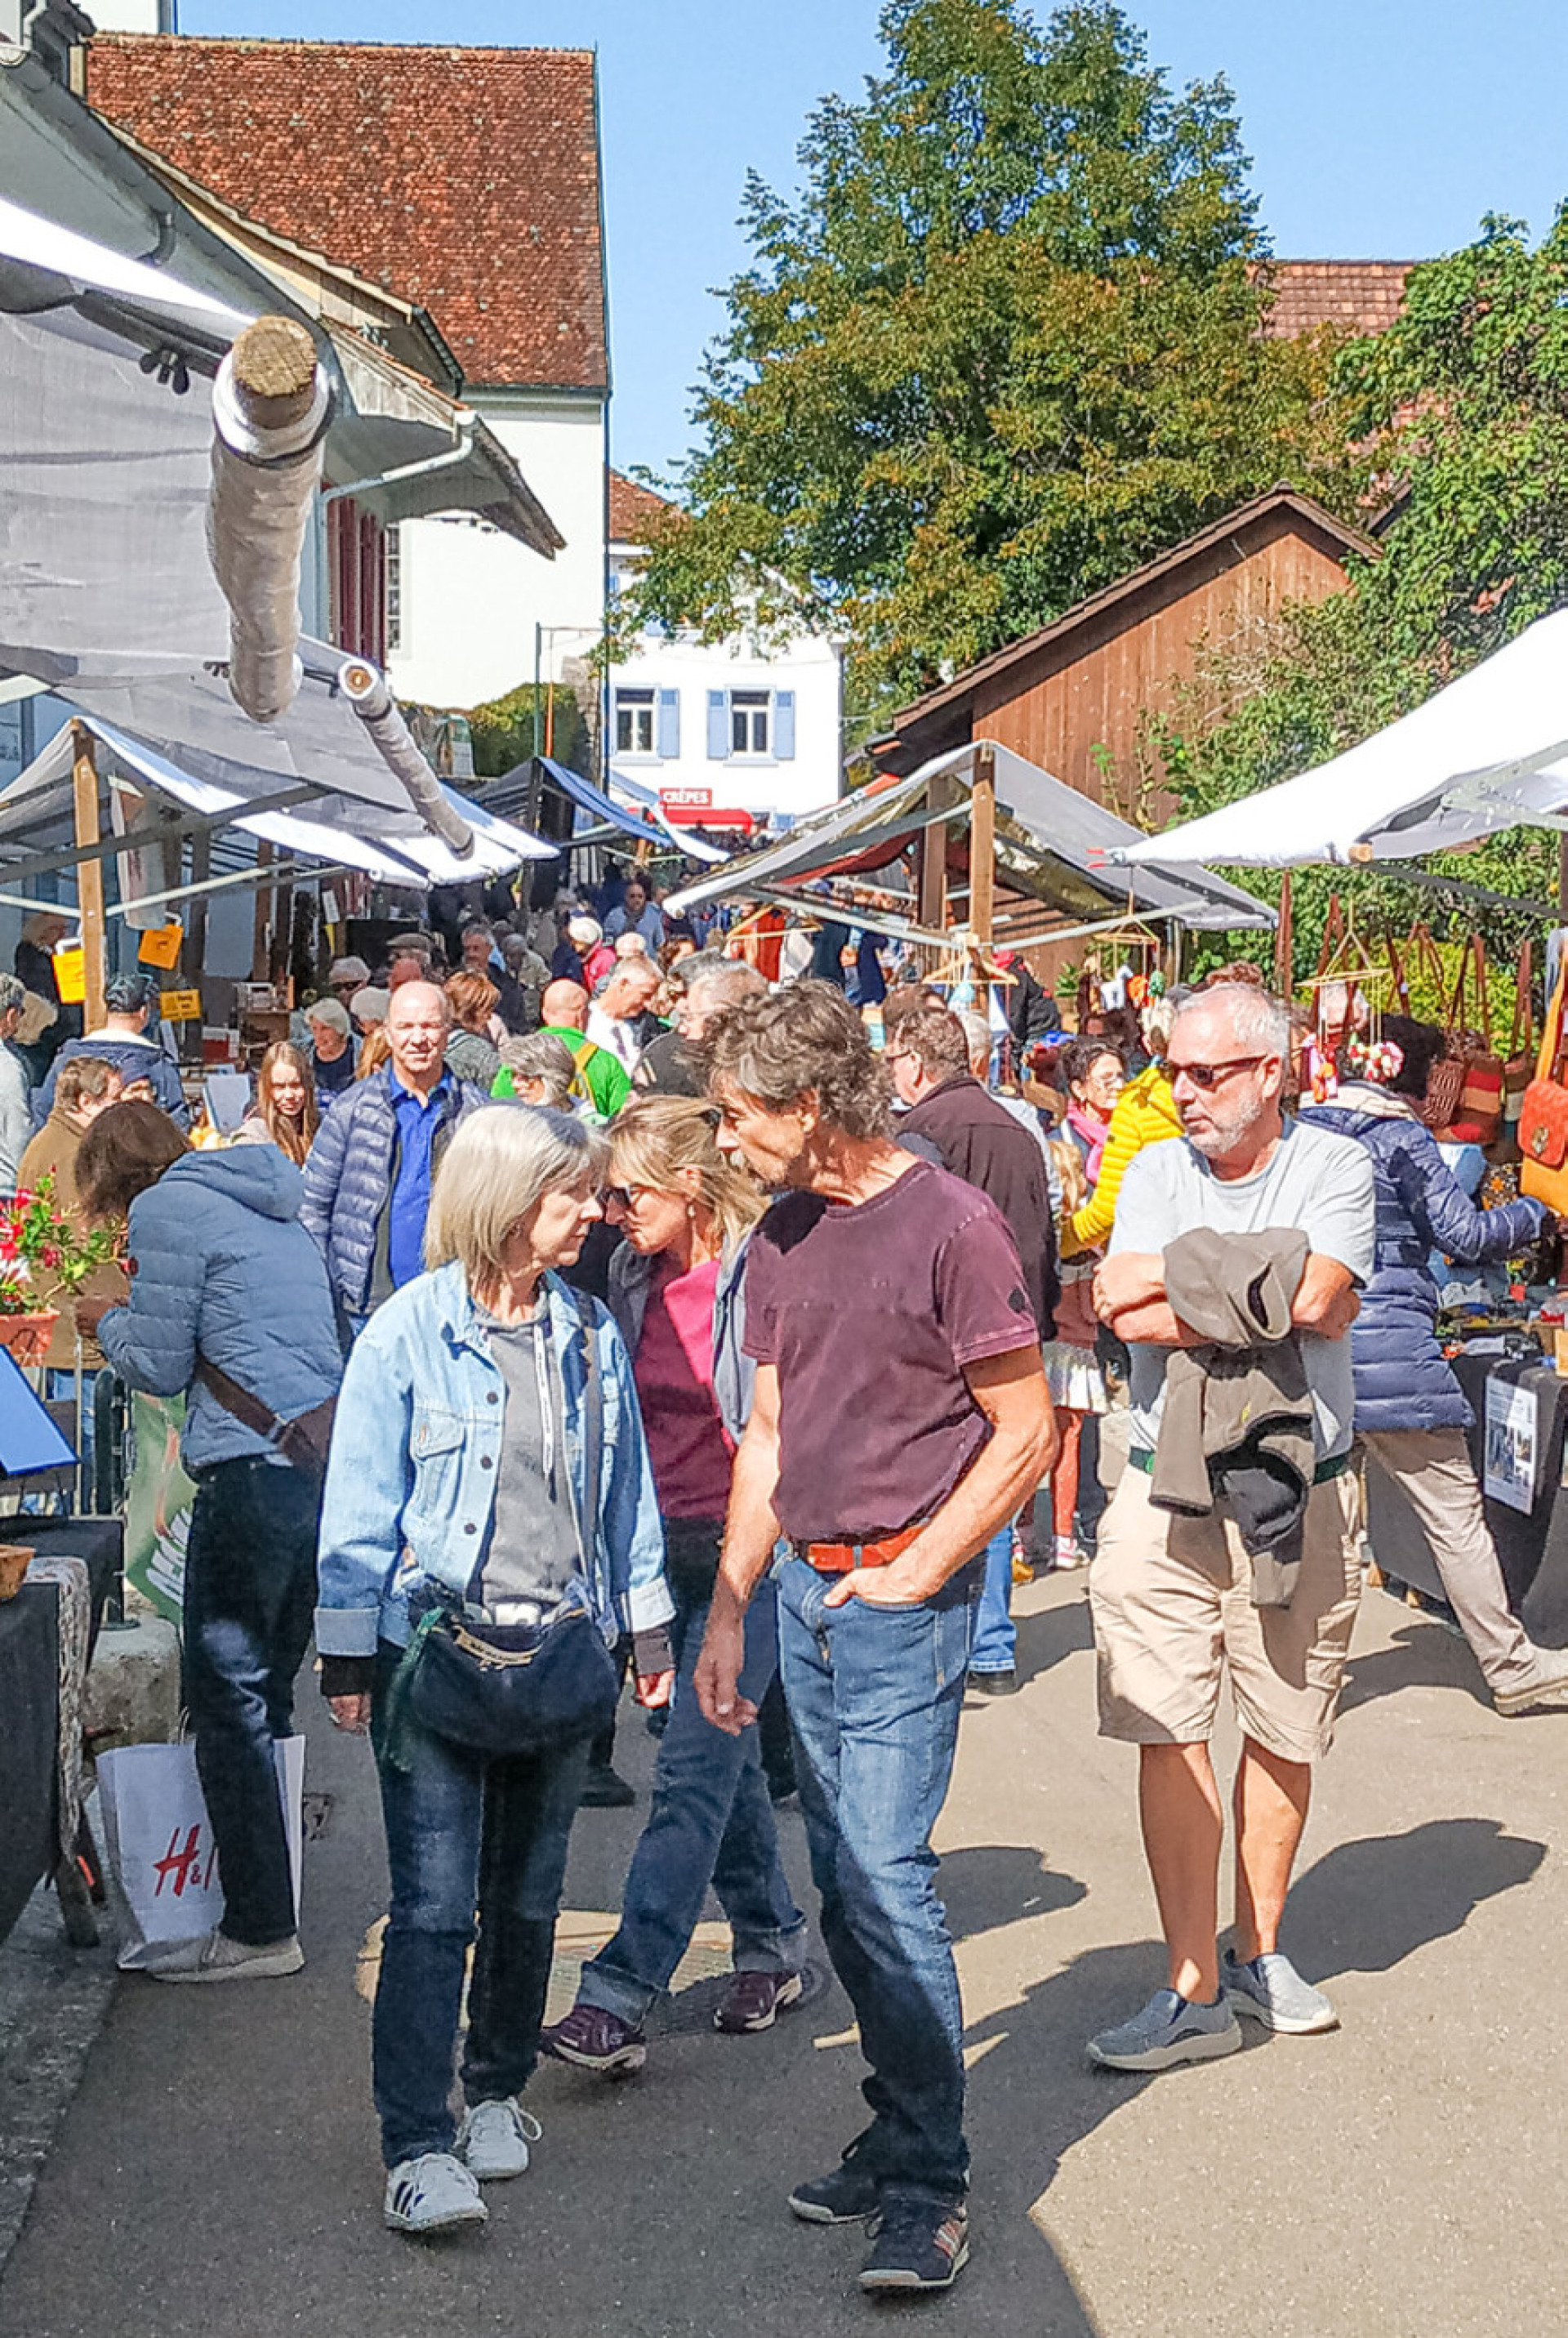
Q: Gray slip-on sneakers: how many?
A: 2